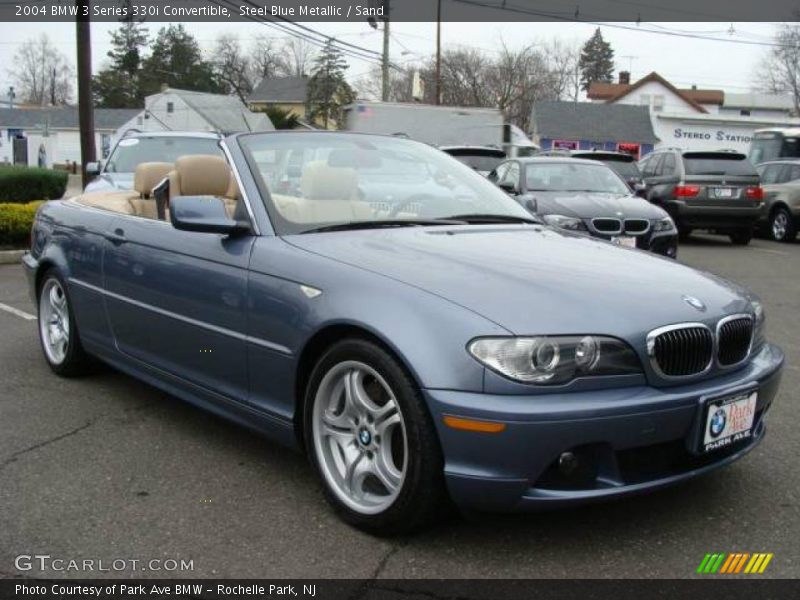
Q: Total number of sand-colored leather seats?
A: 3